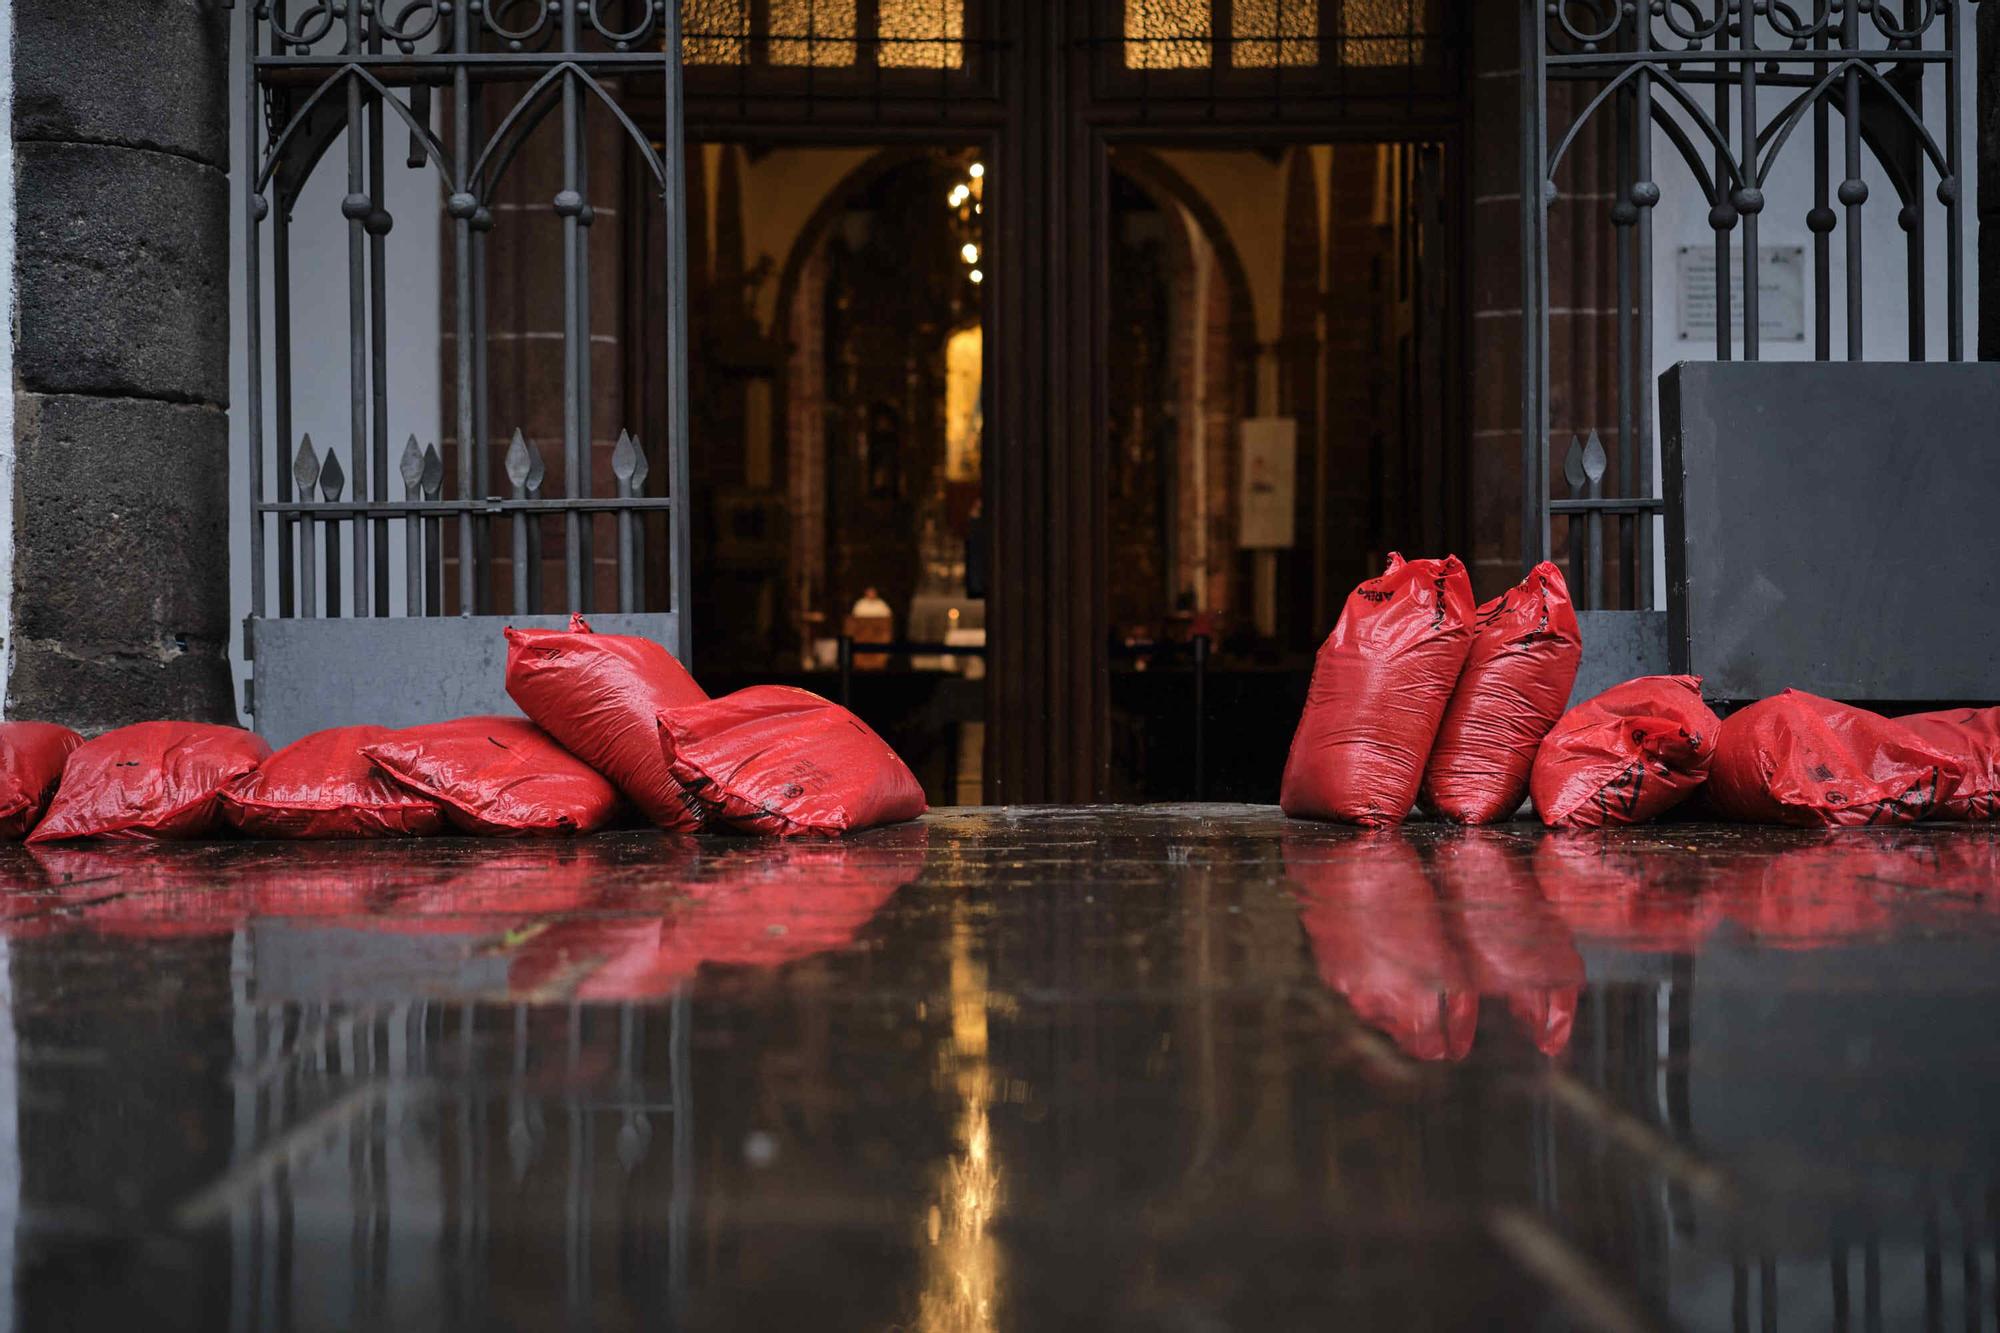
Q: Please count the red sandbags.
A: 11